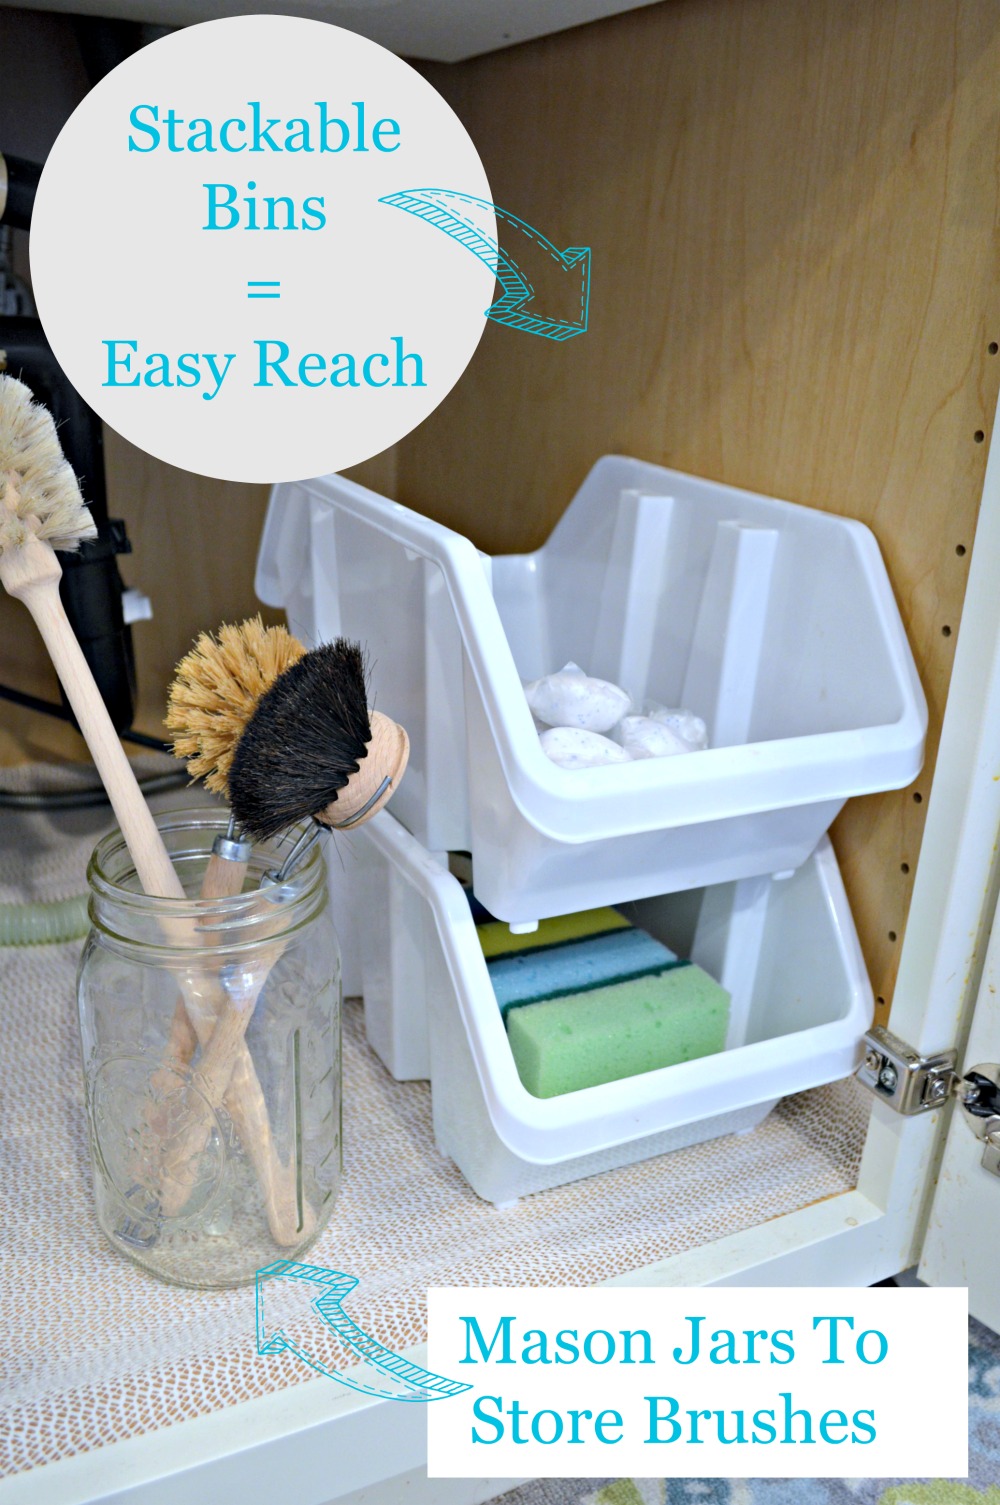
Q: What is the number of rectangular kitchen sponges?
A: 3